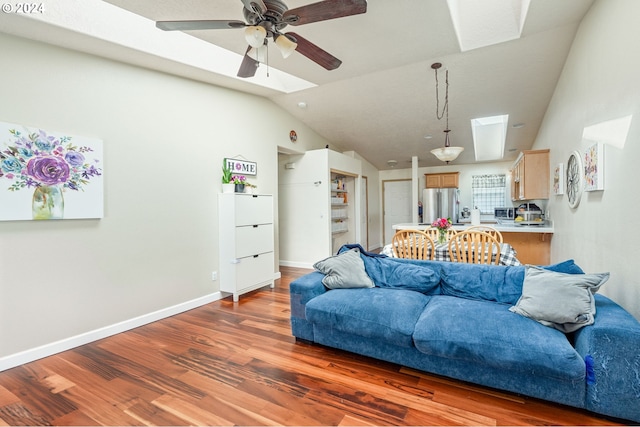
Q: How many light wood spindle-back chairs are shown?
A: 4